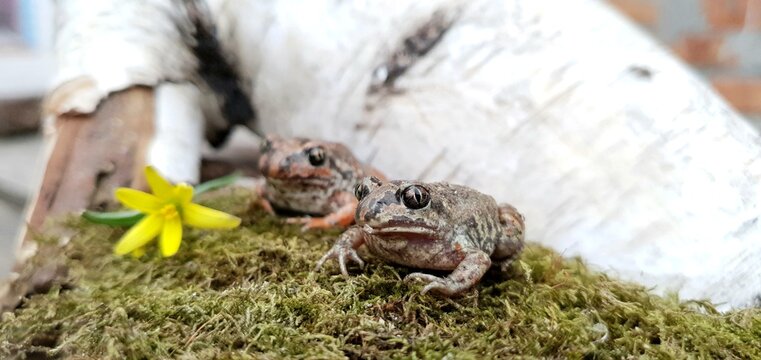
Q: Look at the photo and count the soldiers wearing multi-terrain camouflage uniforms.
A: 0